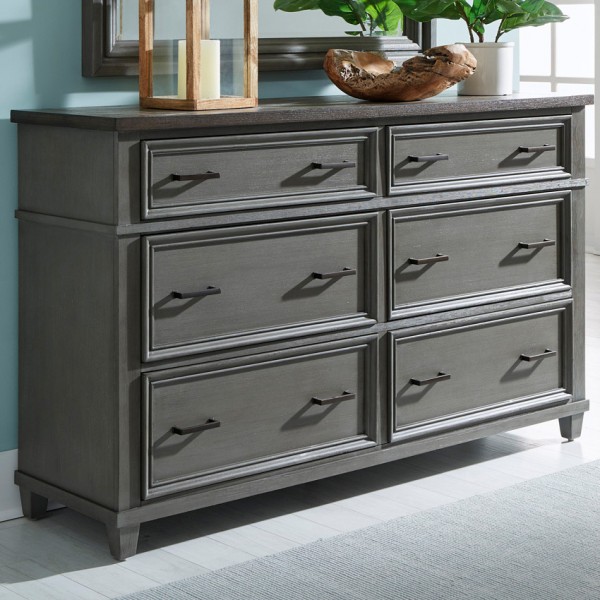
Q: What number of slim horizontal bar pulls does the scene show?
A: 12